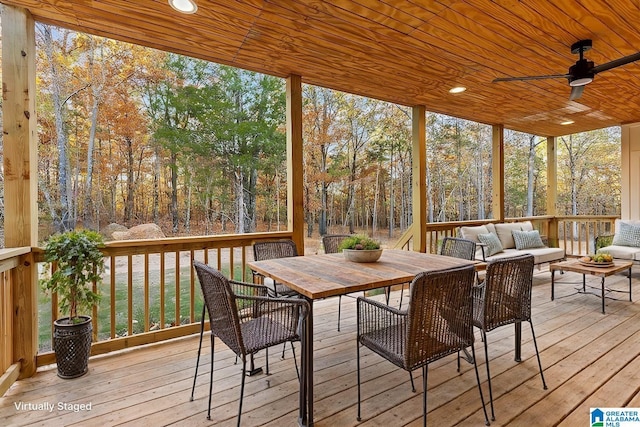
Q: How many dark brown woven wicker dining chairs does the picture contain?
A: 6